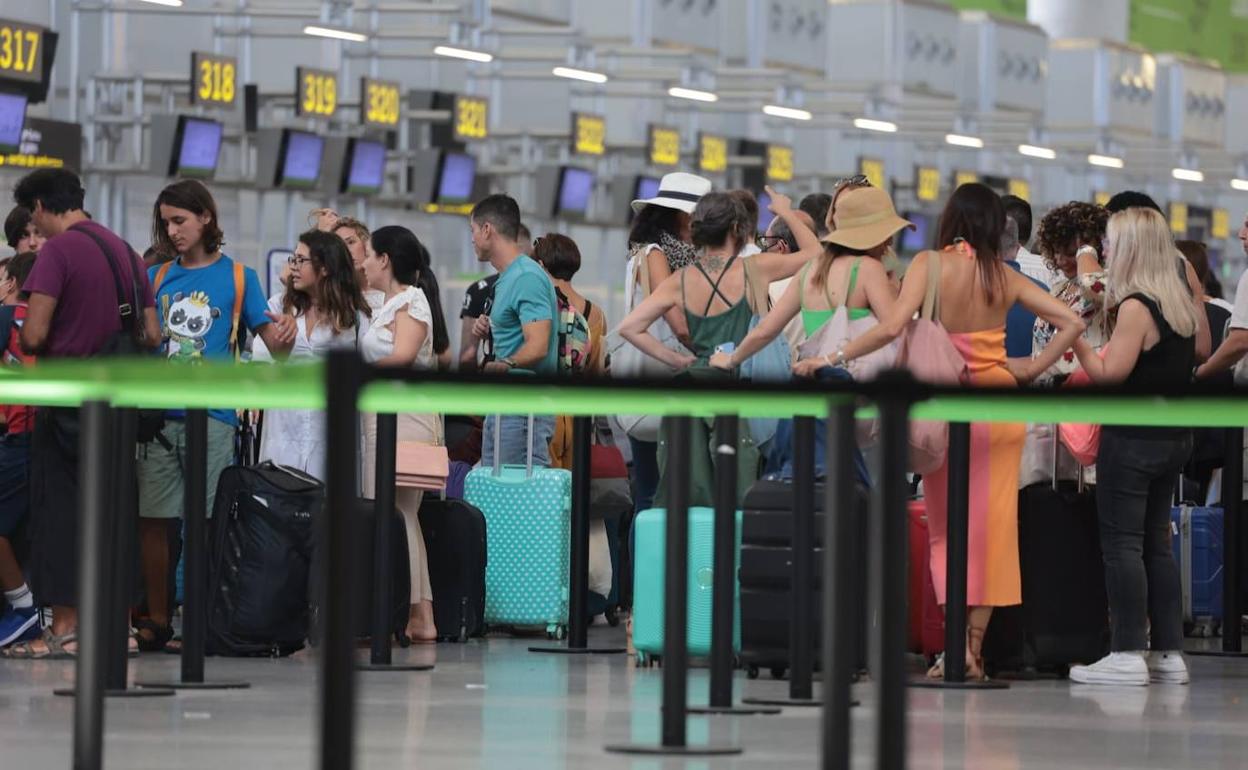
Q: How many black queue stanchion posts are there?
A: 13